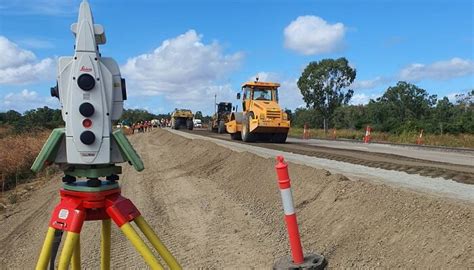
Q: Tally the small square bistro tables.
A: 0